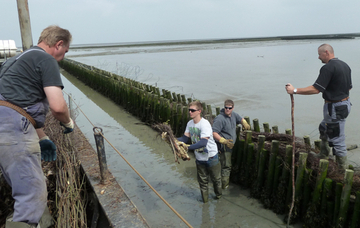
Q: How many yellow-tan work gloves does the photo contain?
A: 4